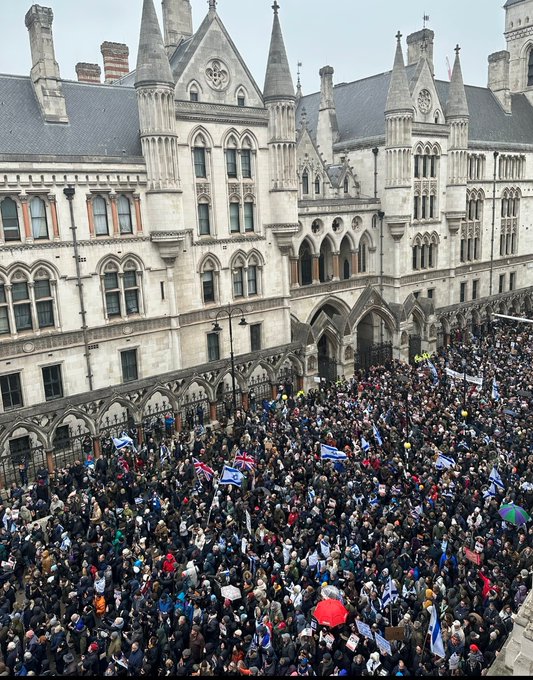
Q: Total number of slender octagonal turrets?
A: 4